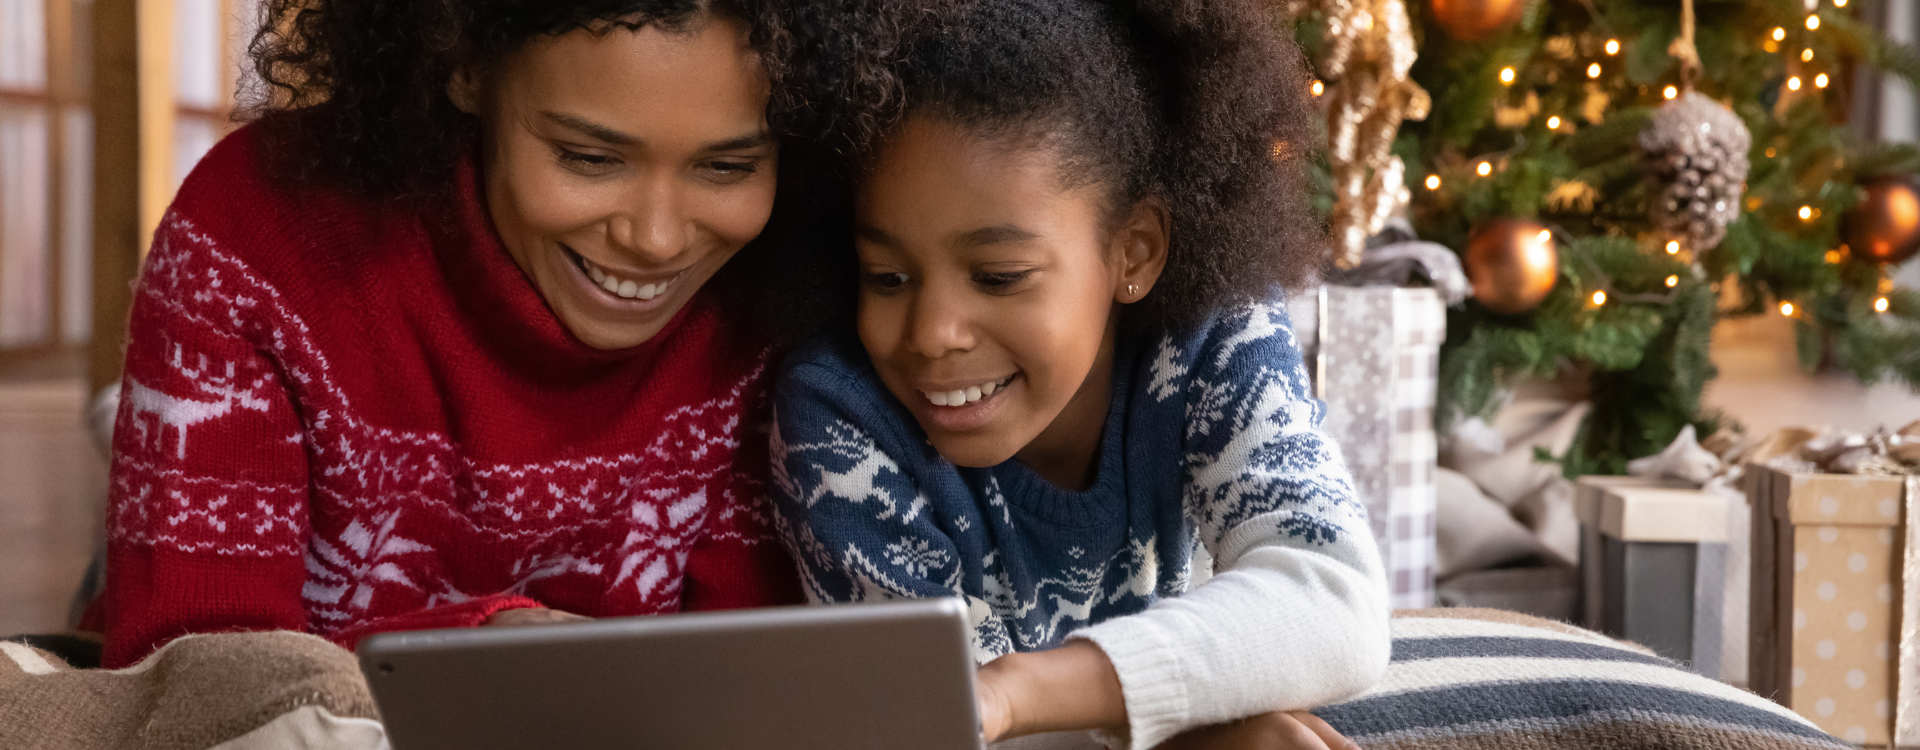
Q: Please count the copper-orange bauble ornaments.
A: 3